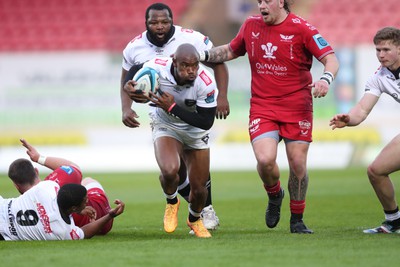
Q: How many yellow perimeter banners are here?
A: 2